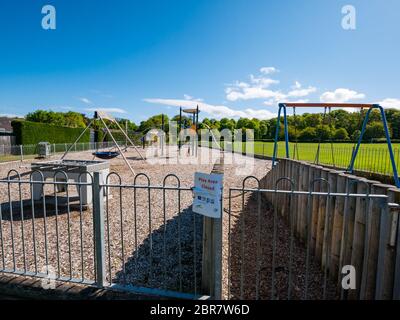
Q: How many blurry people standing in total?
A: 0